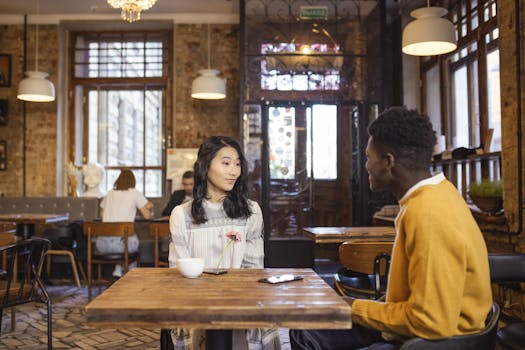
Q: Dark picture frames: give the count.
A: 3